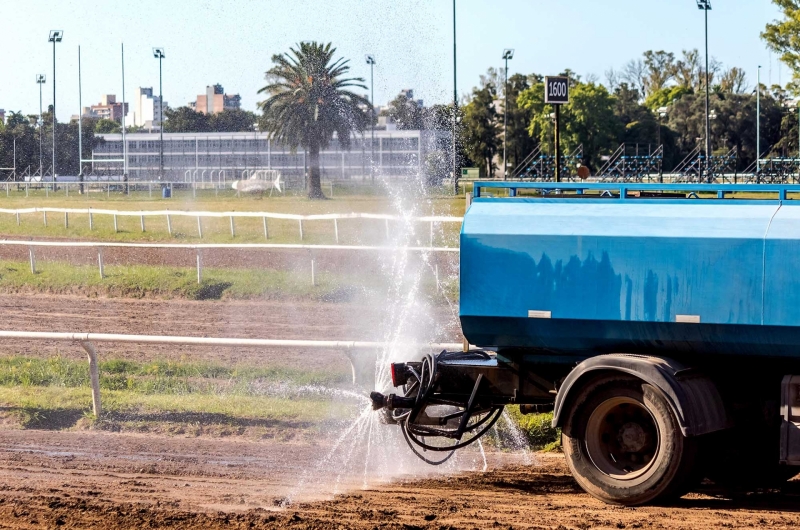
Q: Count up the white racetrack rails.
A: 3